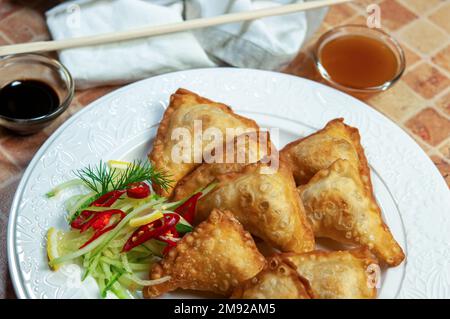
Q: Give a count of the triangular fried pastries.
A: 8